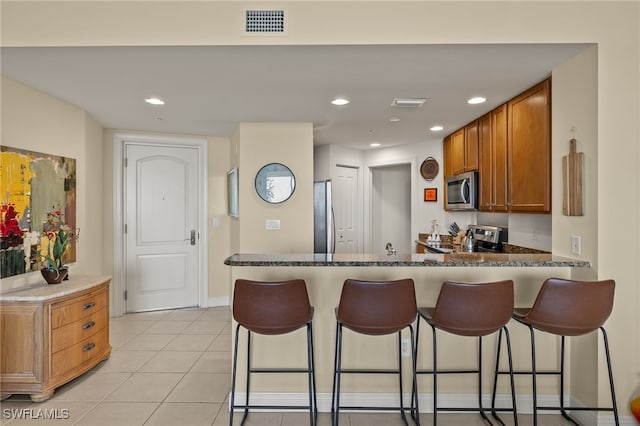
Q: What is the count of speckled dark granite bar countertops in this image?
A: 1